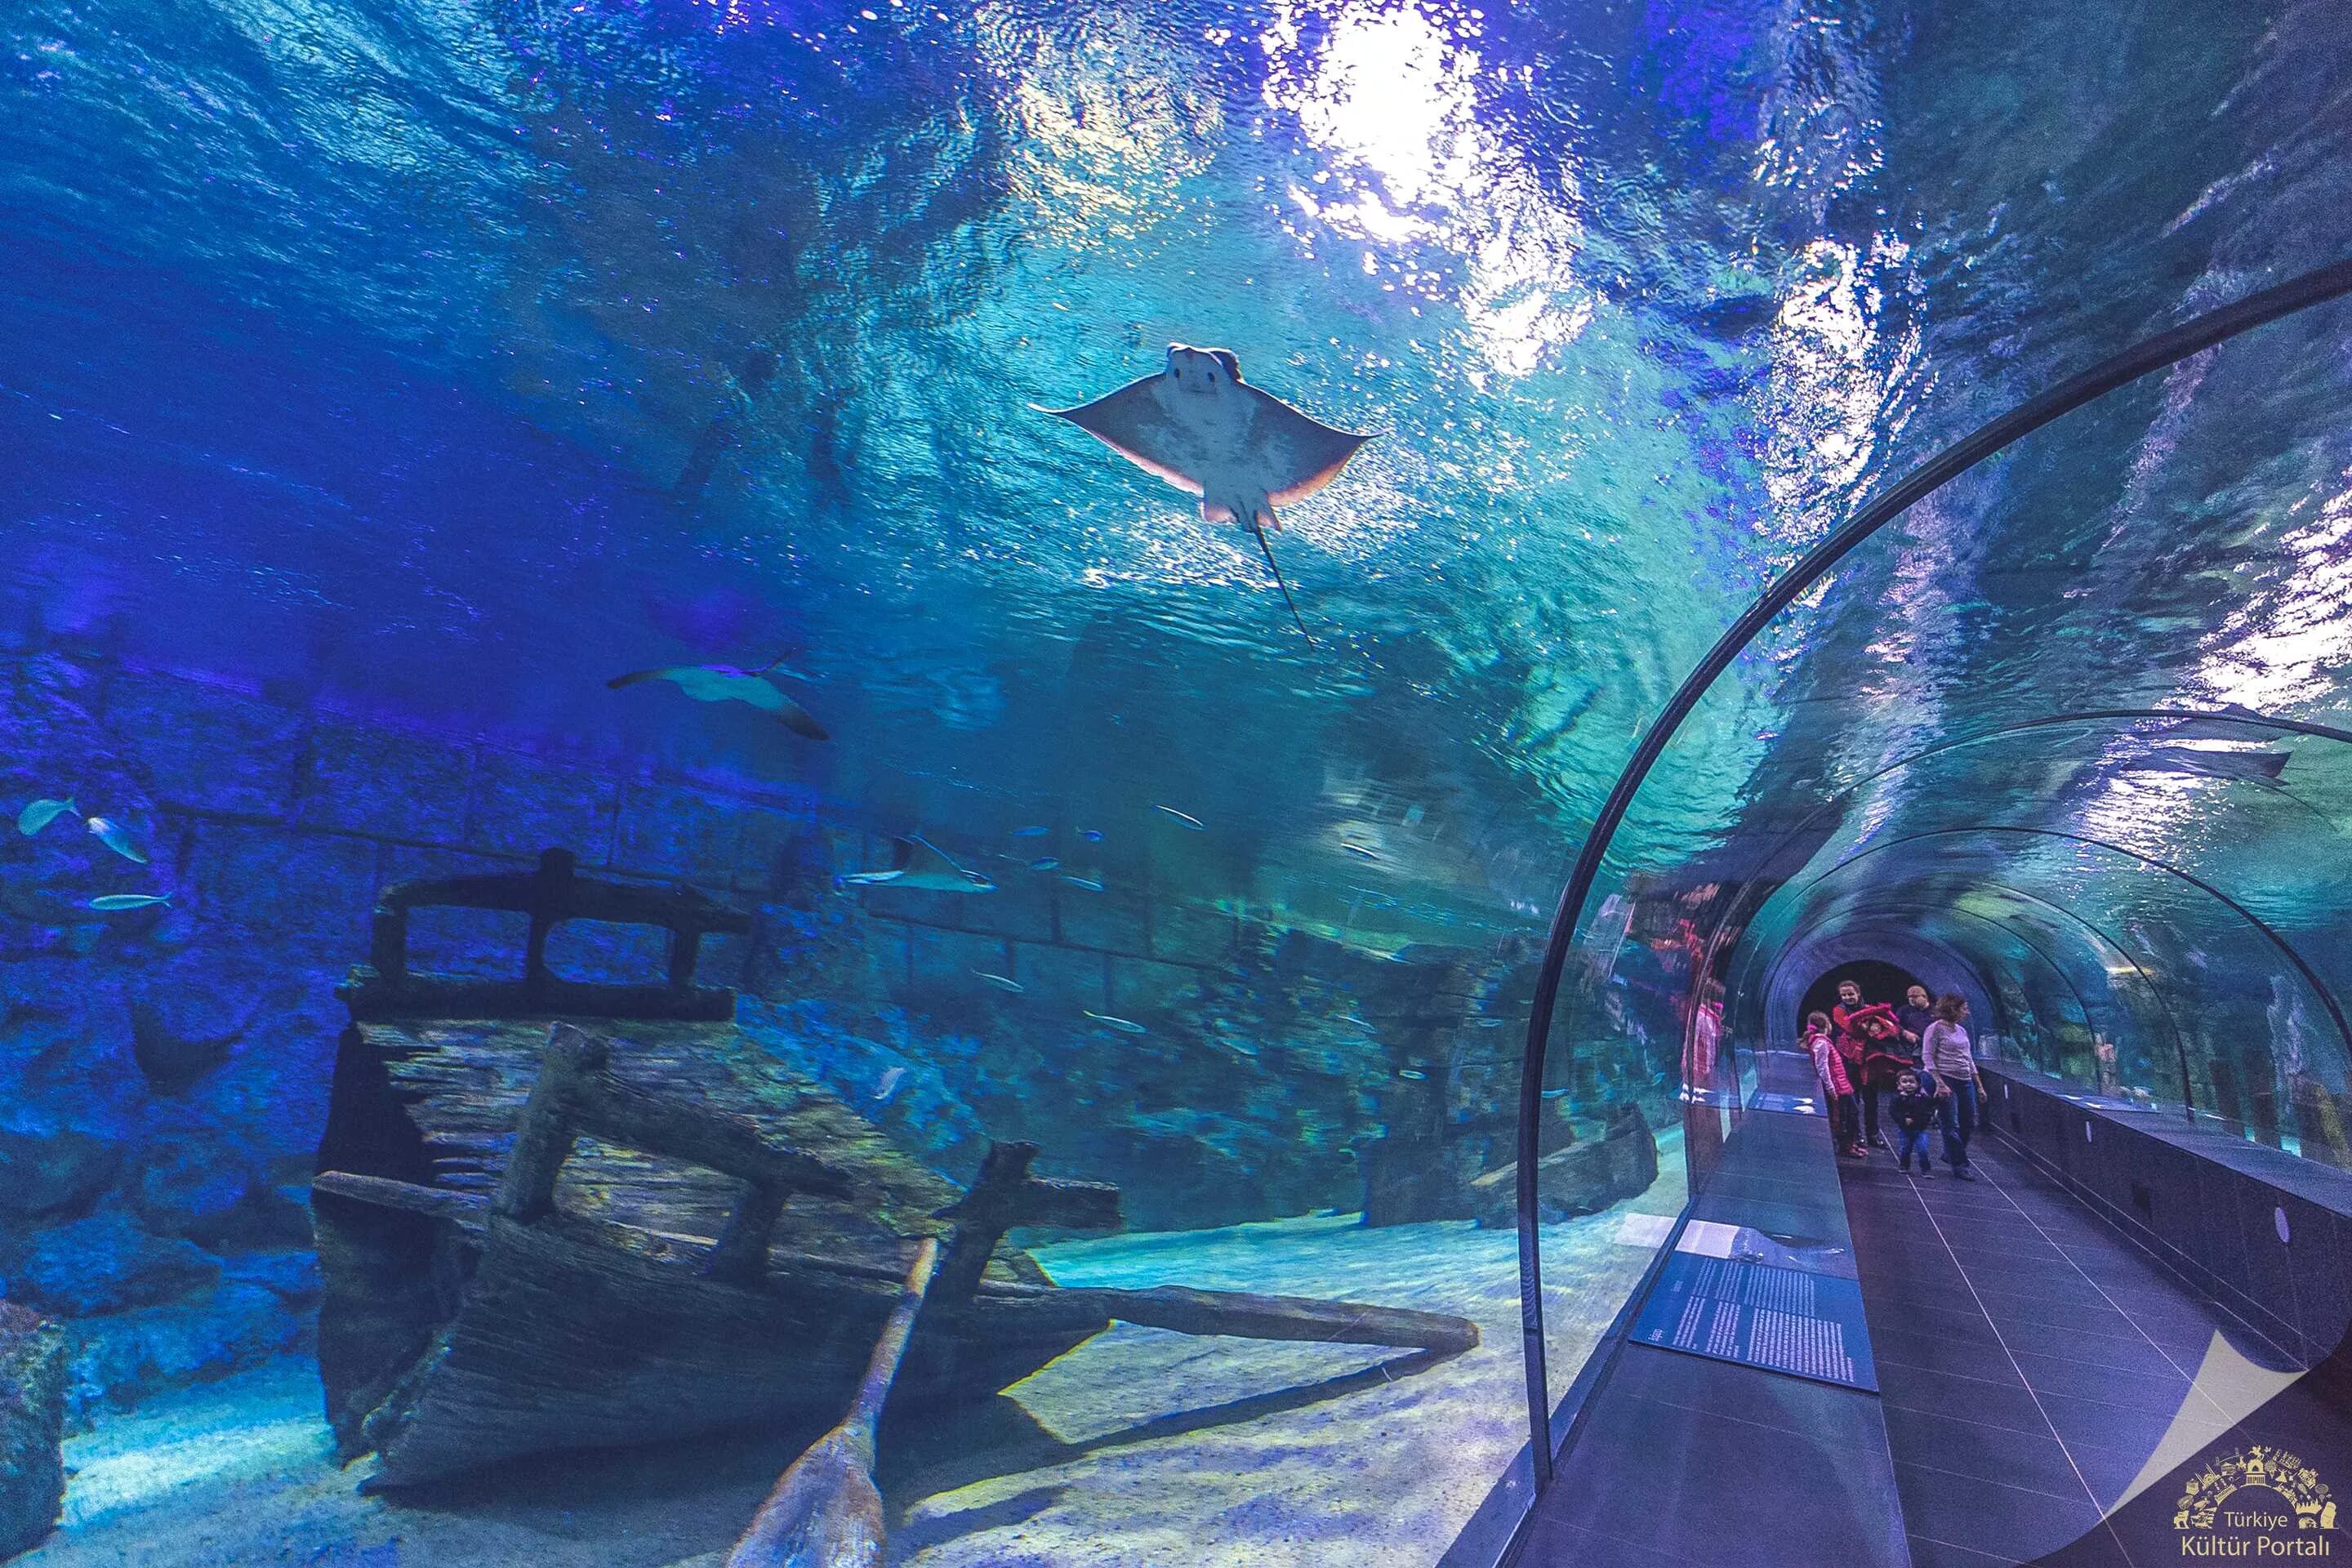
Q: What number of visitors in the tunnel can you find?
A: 5